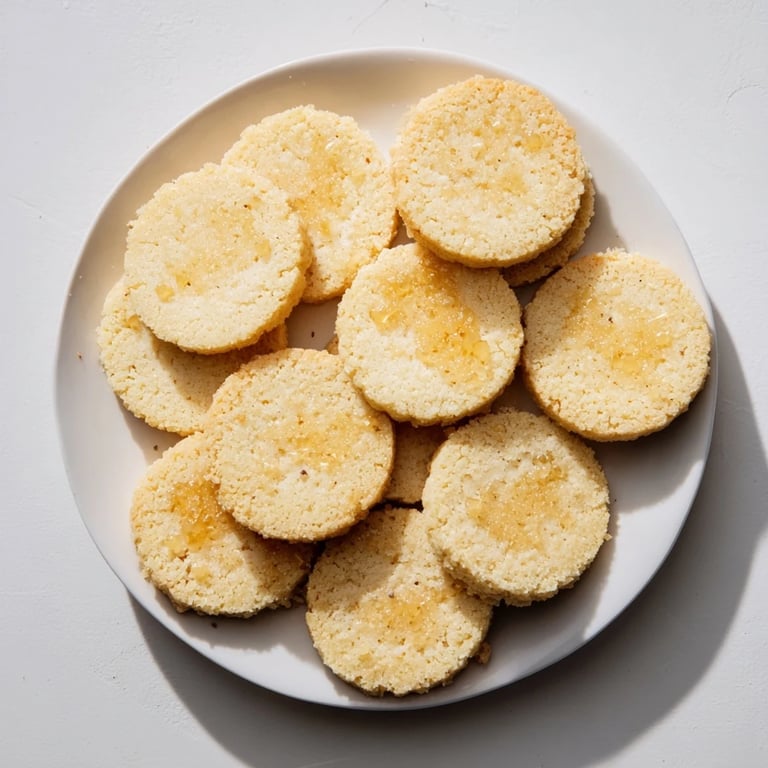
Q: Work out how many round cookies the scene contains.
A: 12